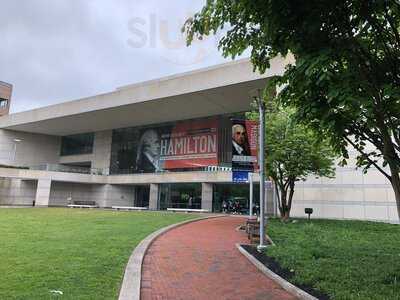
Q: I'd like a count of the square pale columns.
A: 3